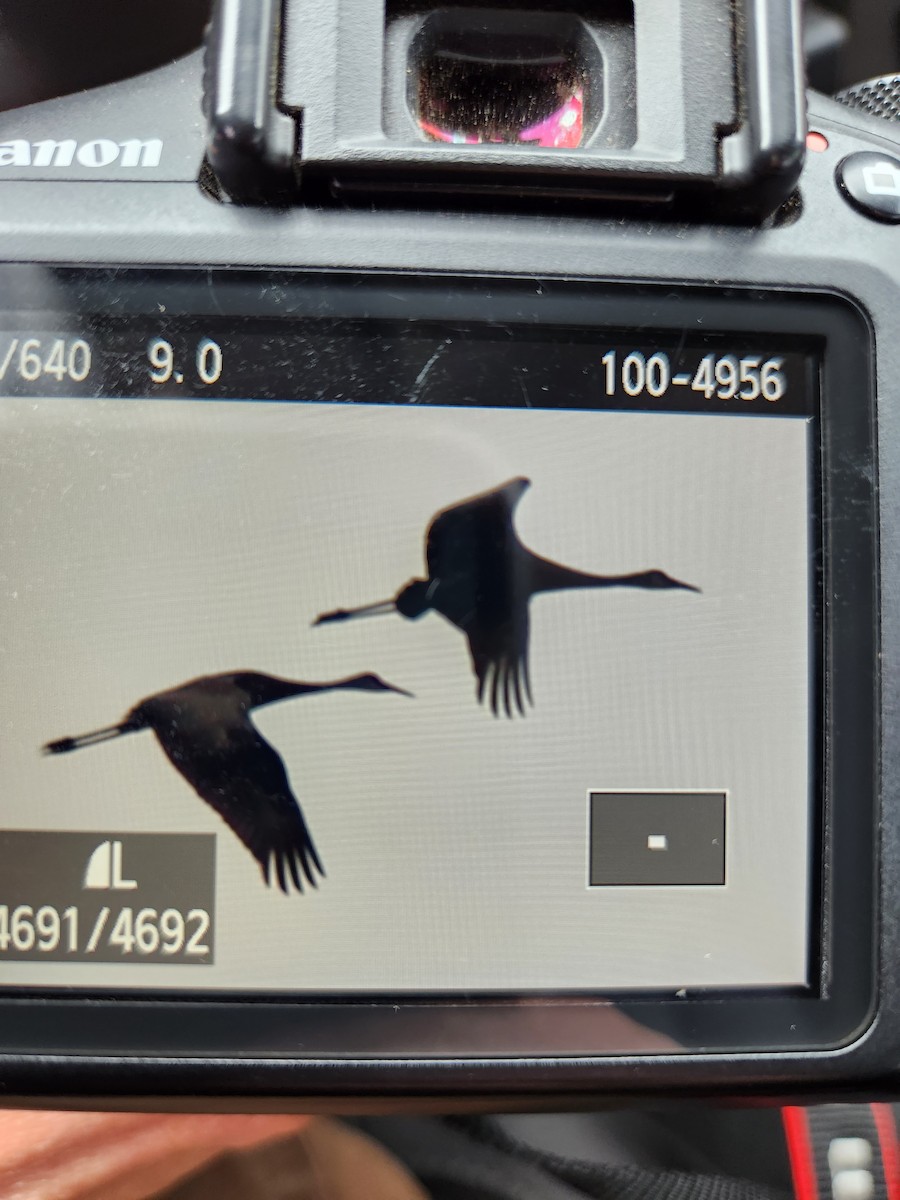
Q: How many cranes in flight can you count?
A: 2